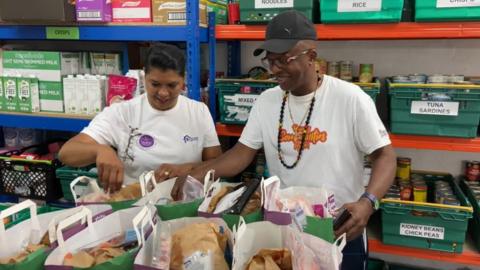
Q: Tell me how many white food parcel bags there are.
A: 8